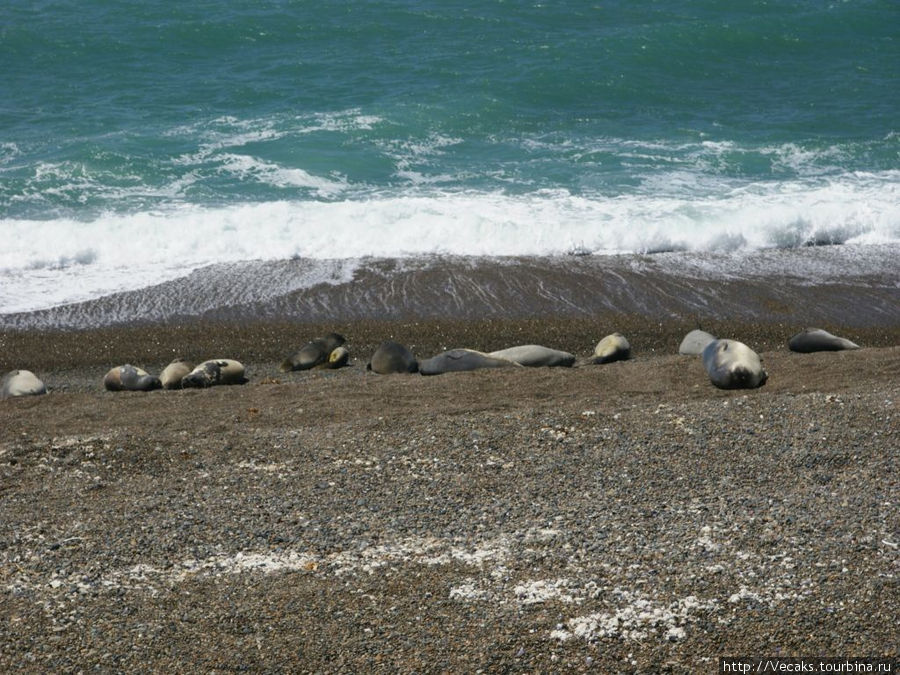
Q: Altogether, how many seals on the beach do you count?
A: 13